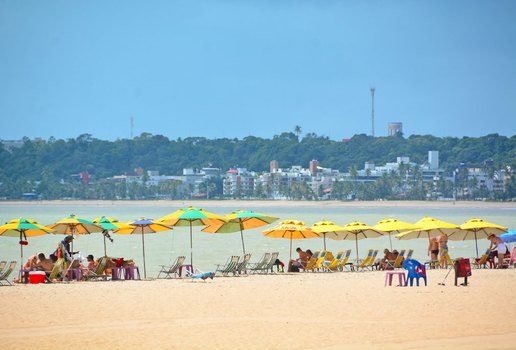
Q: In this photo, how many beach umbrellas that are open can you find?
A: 13